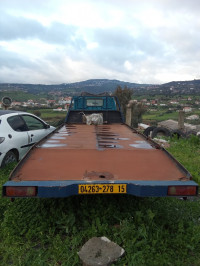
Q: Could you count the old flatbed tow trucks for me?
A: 1